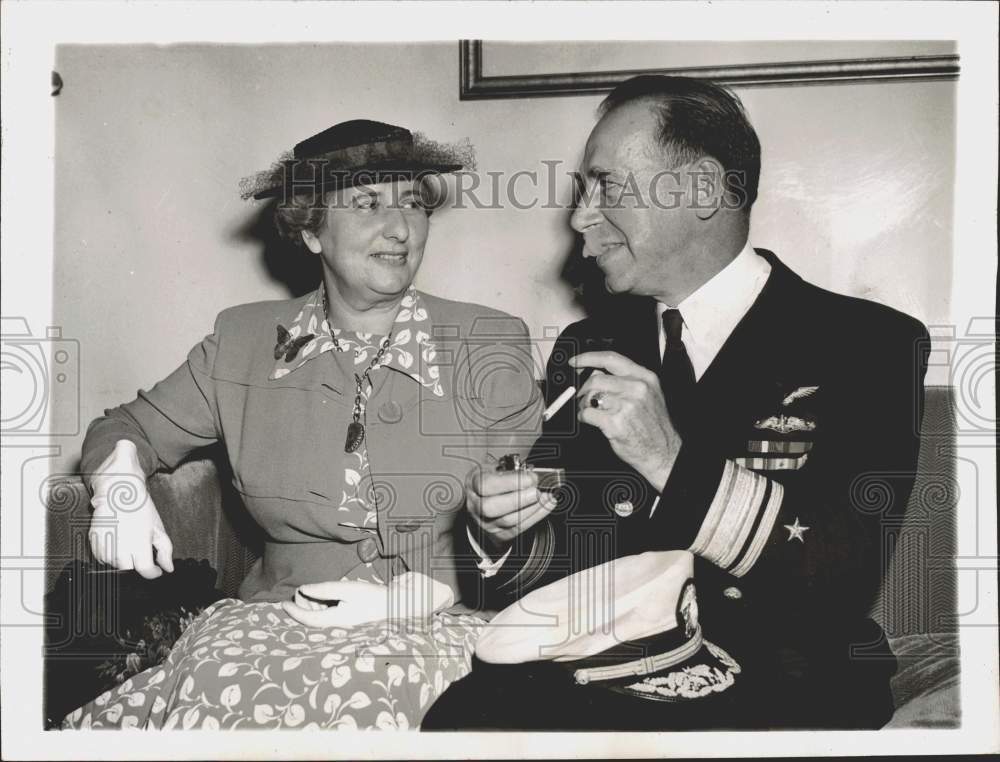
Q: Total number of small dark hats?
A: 1